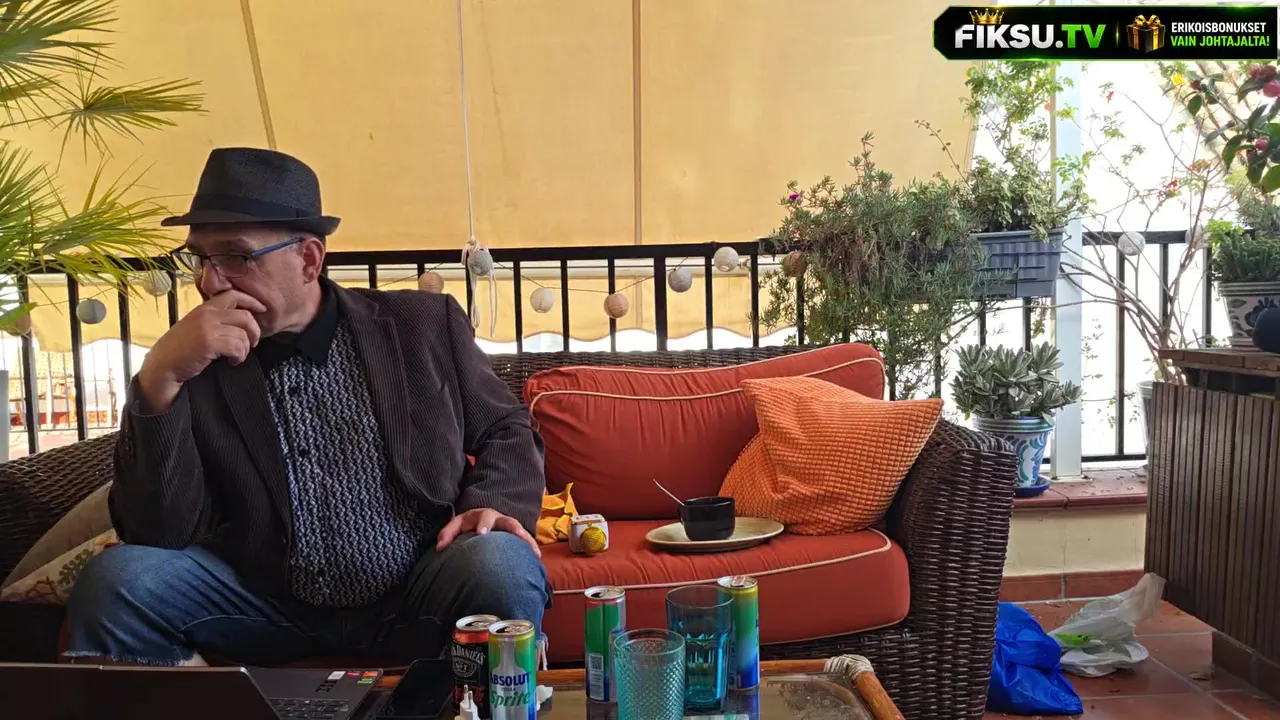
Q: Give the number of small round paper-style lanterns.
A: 11